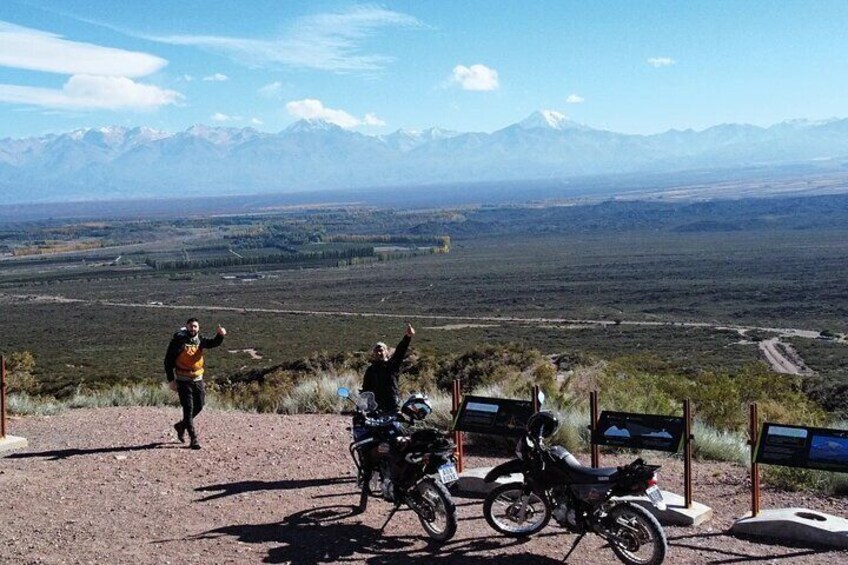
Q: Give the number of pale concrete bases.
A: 4